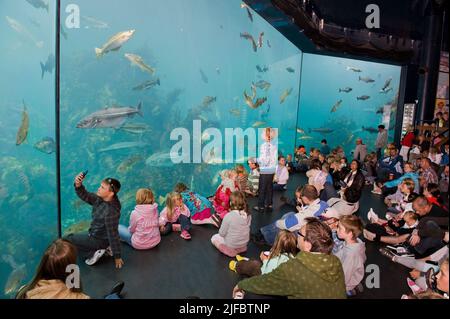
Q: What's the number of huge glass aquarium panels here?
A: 3